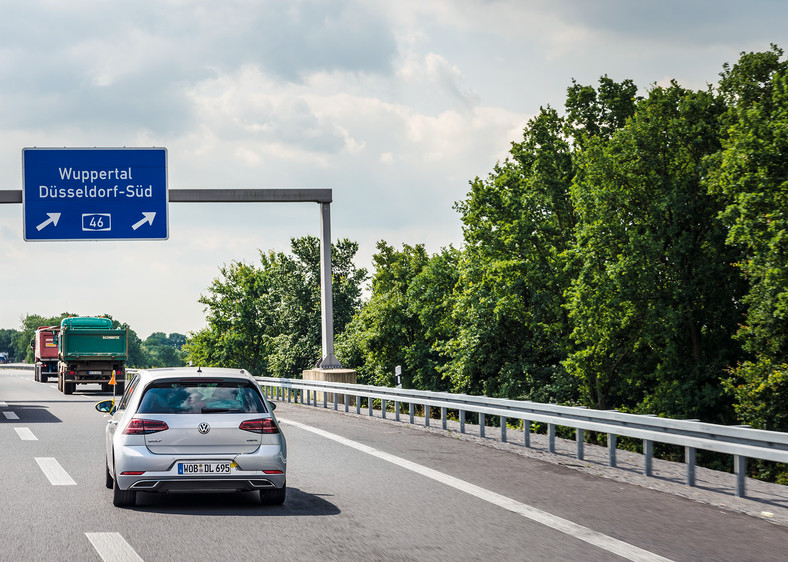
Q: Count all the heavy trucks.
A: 2